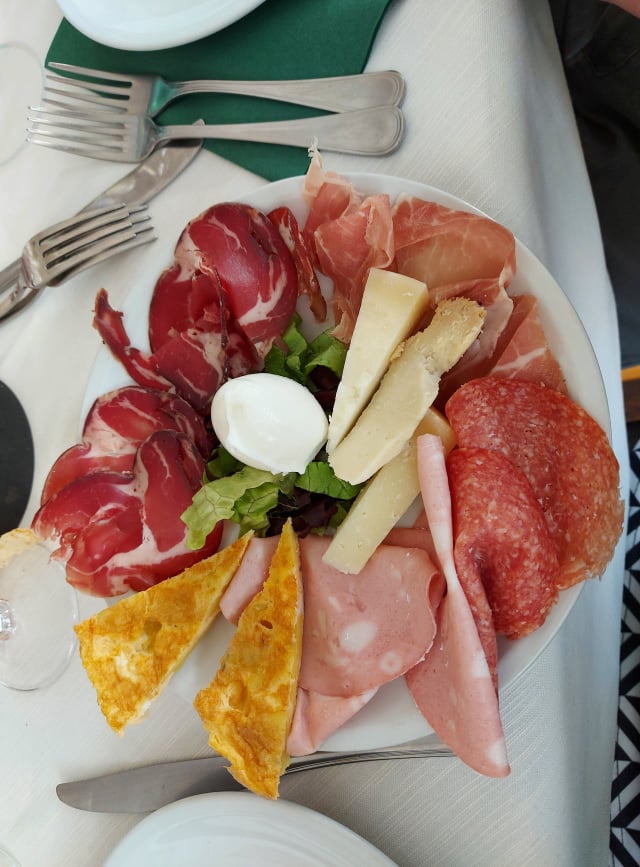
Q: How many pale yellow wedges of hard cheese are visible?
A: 3